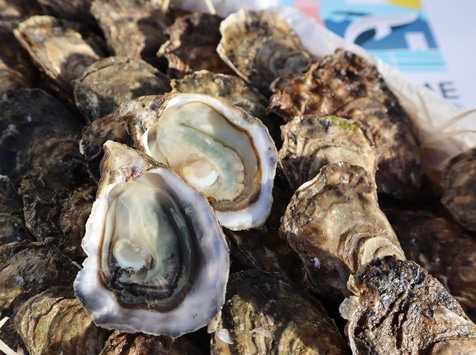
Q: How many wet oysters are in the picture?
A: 2